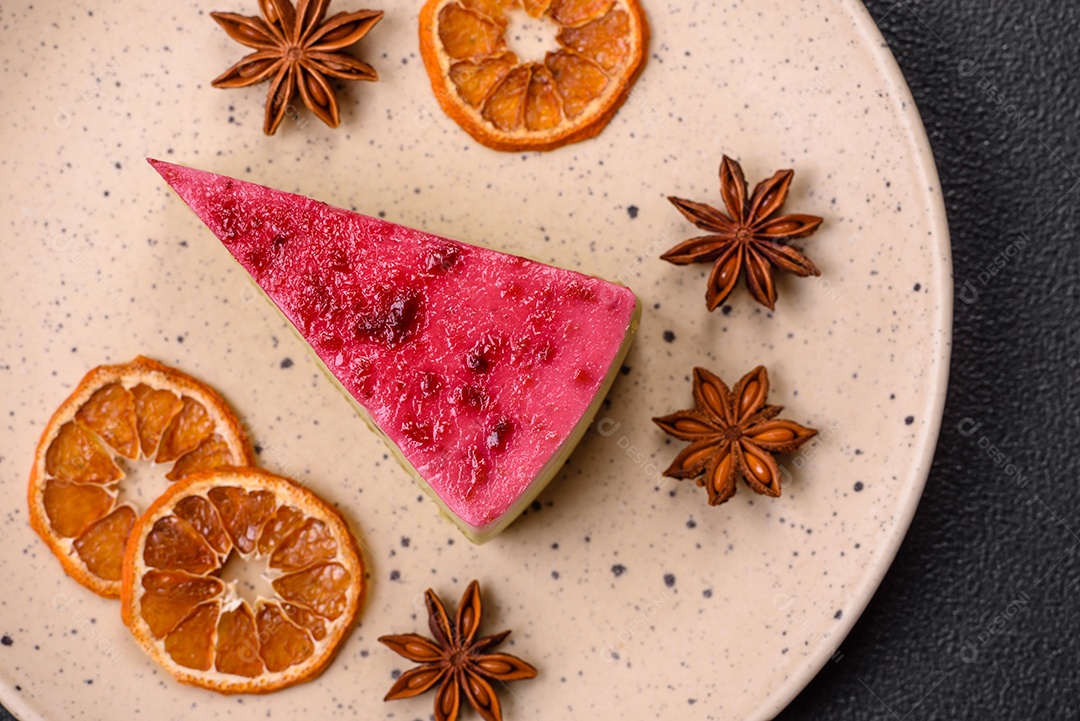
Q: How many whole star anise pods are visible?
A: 4